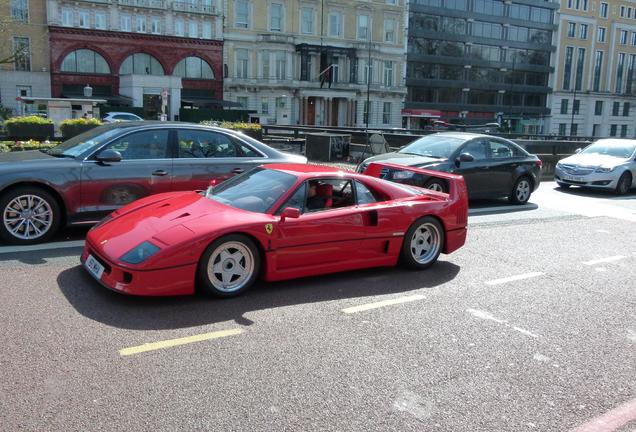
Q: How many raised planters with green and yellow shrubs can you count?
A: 3